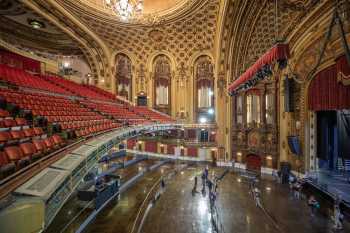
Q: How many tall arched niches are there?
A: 3